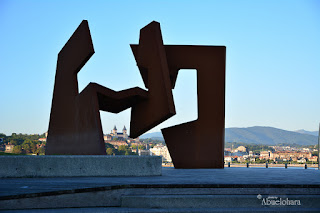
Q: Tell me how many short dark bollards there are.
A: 5